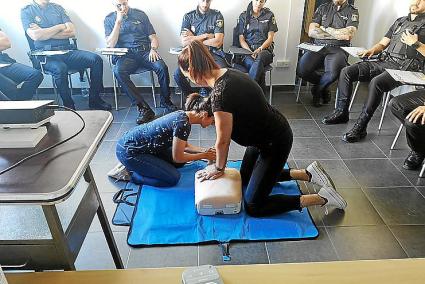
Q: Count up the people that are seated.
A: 8